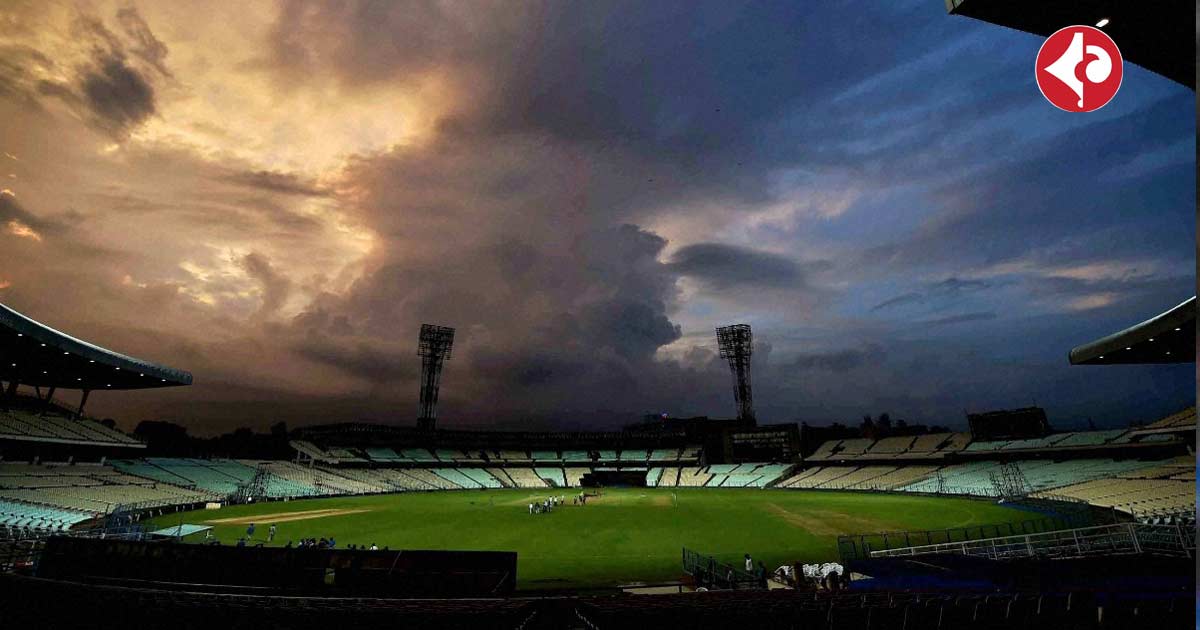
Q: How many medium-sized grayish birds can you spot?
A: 0